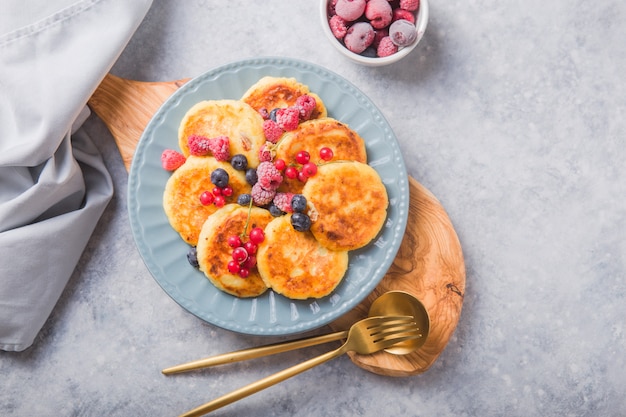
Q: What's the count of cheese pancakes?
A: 7